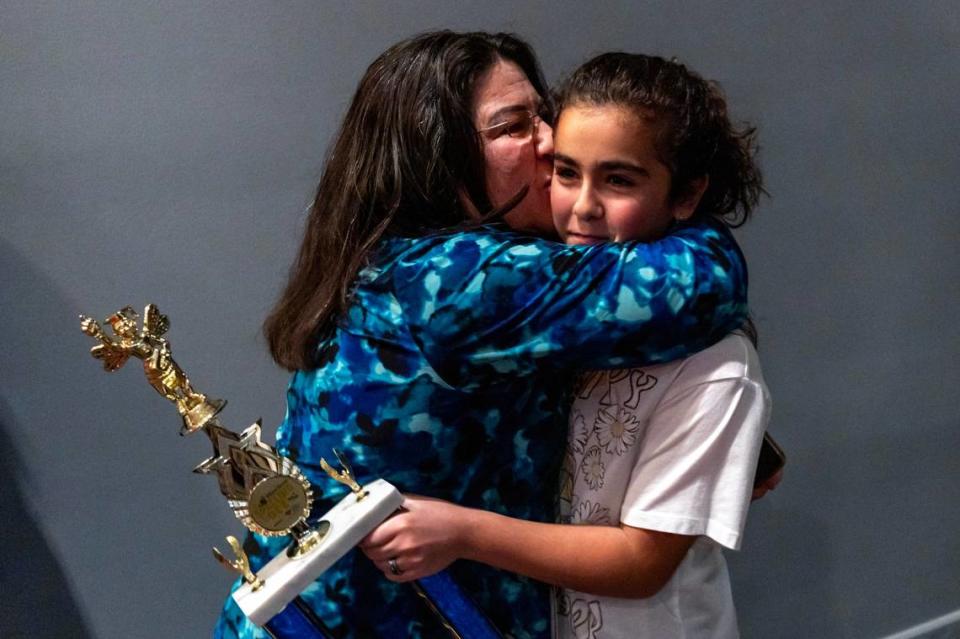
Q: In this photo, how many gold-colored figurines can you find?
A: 3